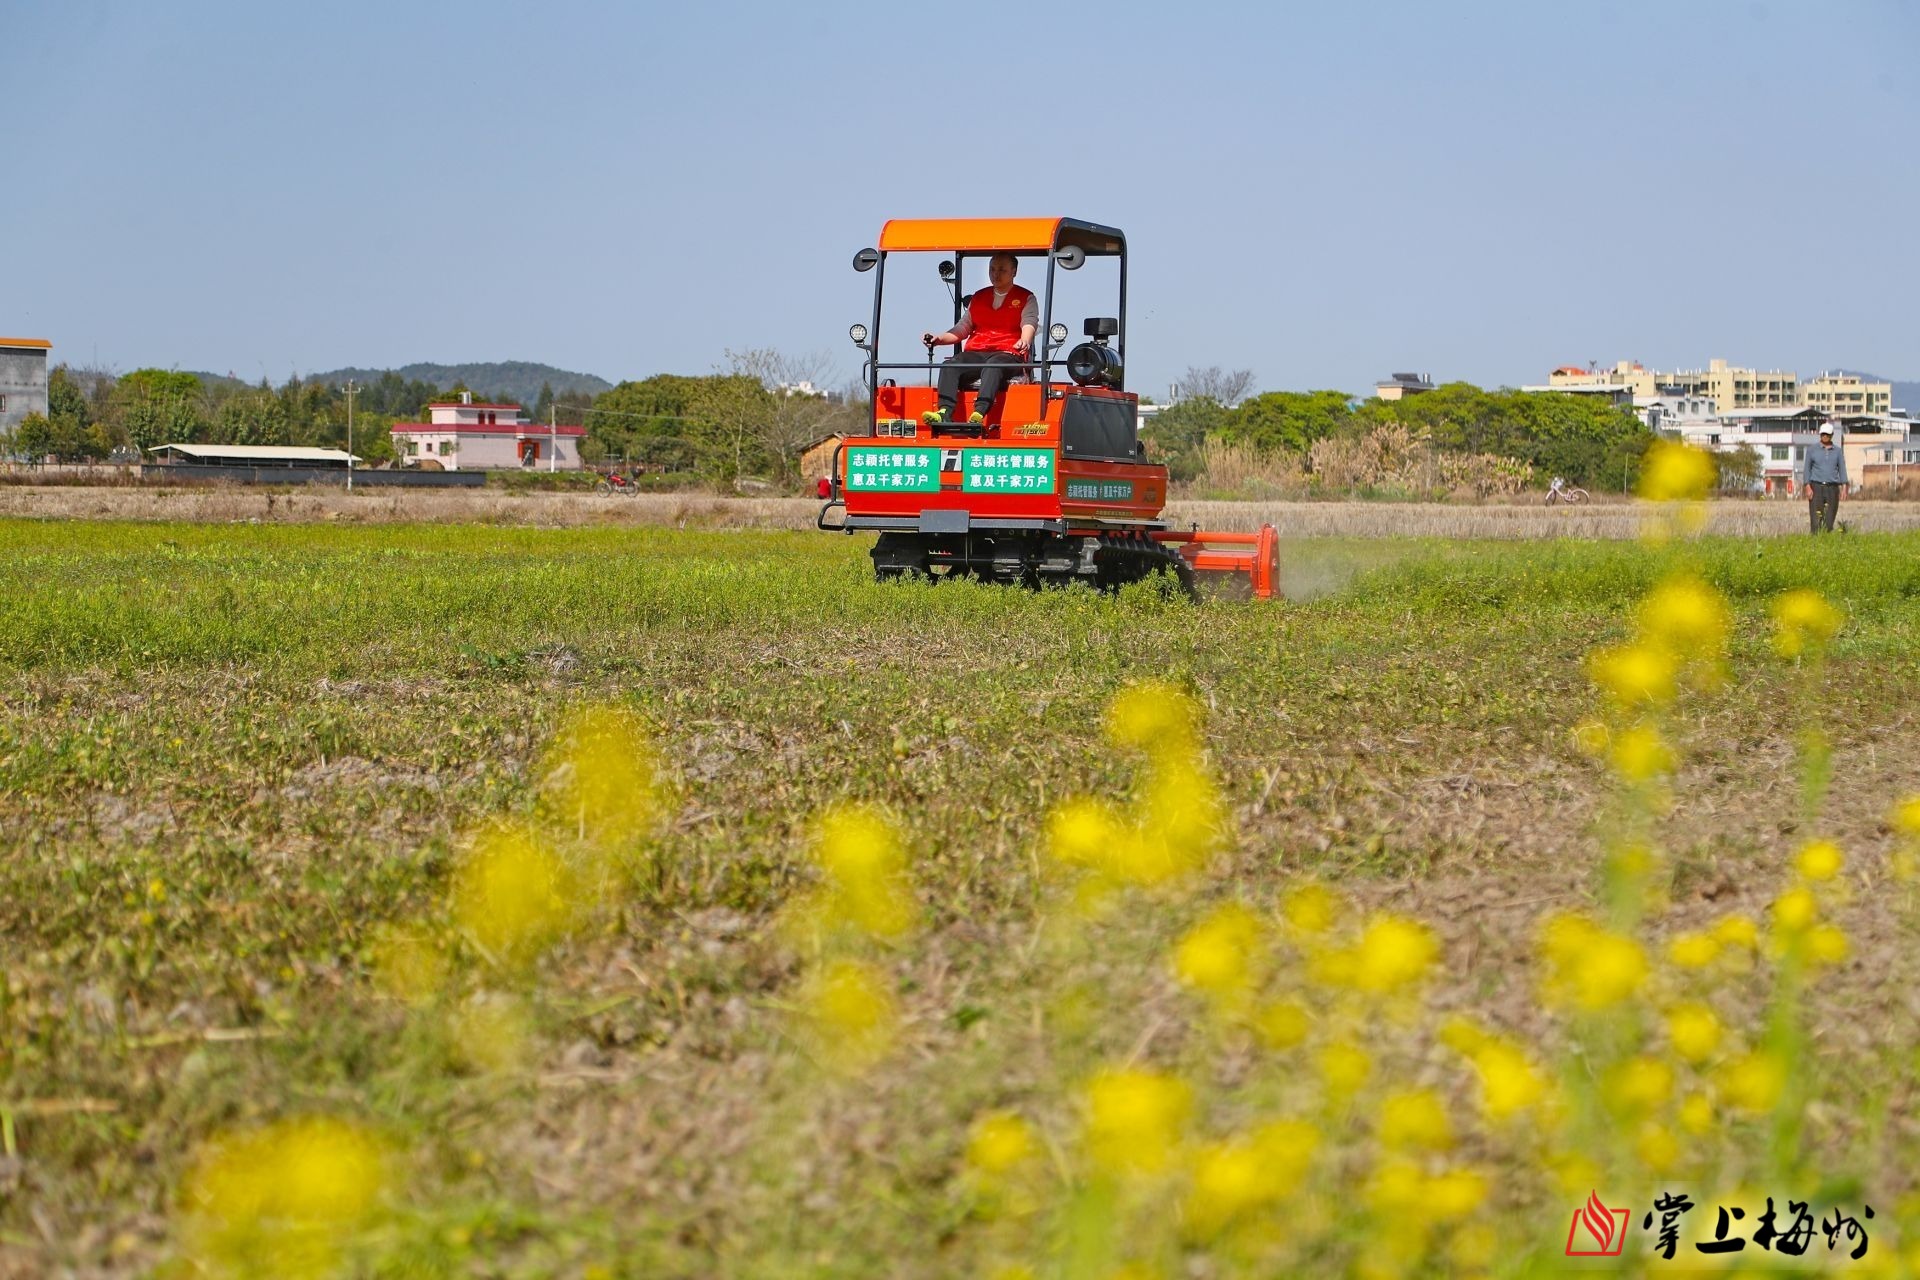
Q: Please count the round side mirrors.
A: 2